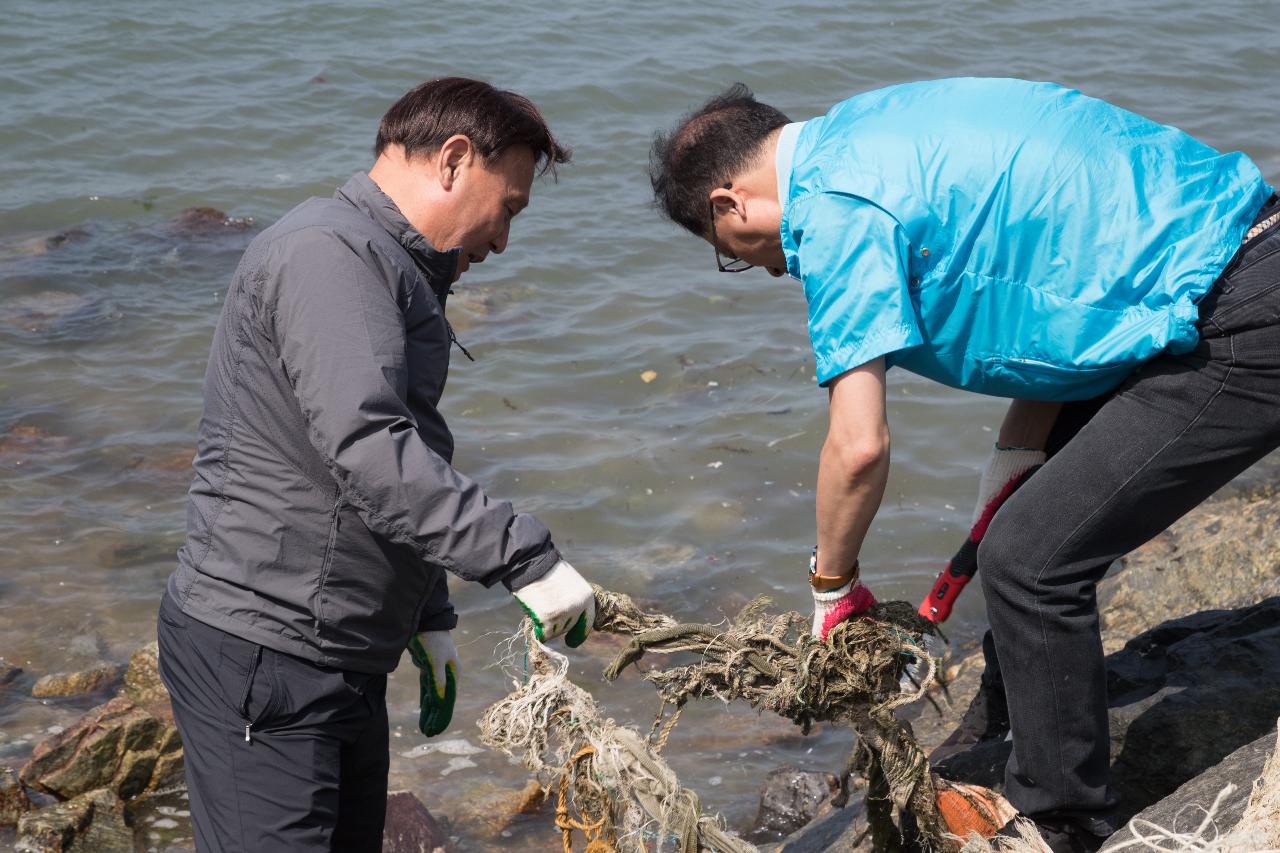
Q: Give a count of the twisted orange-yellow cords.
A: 1